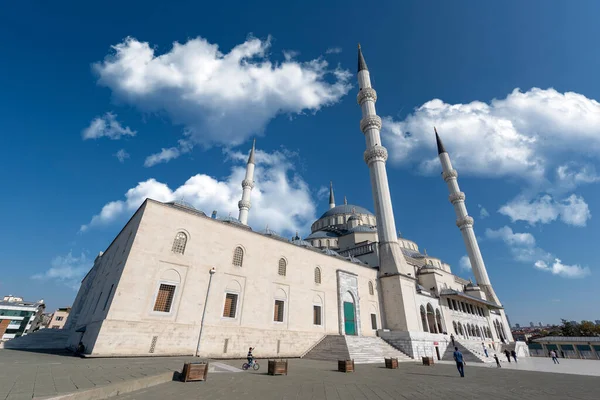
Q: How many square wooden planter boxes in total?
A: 5